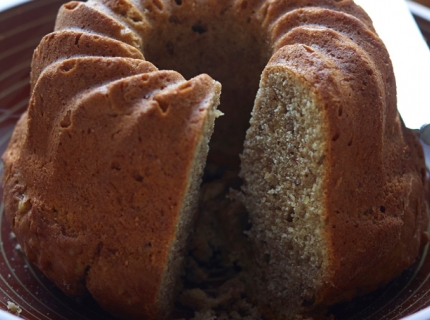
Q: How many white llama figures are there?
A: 0